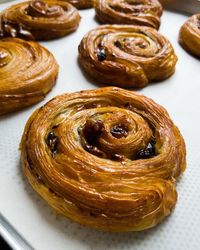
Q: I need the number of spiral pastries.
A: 7